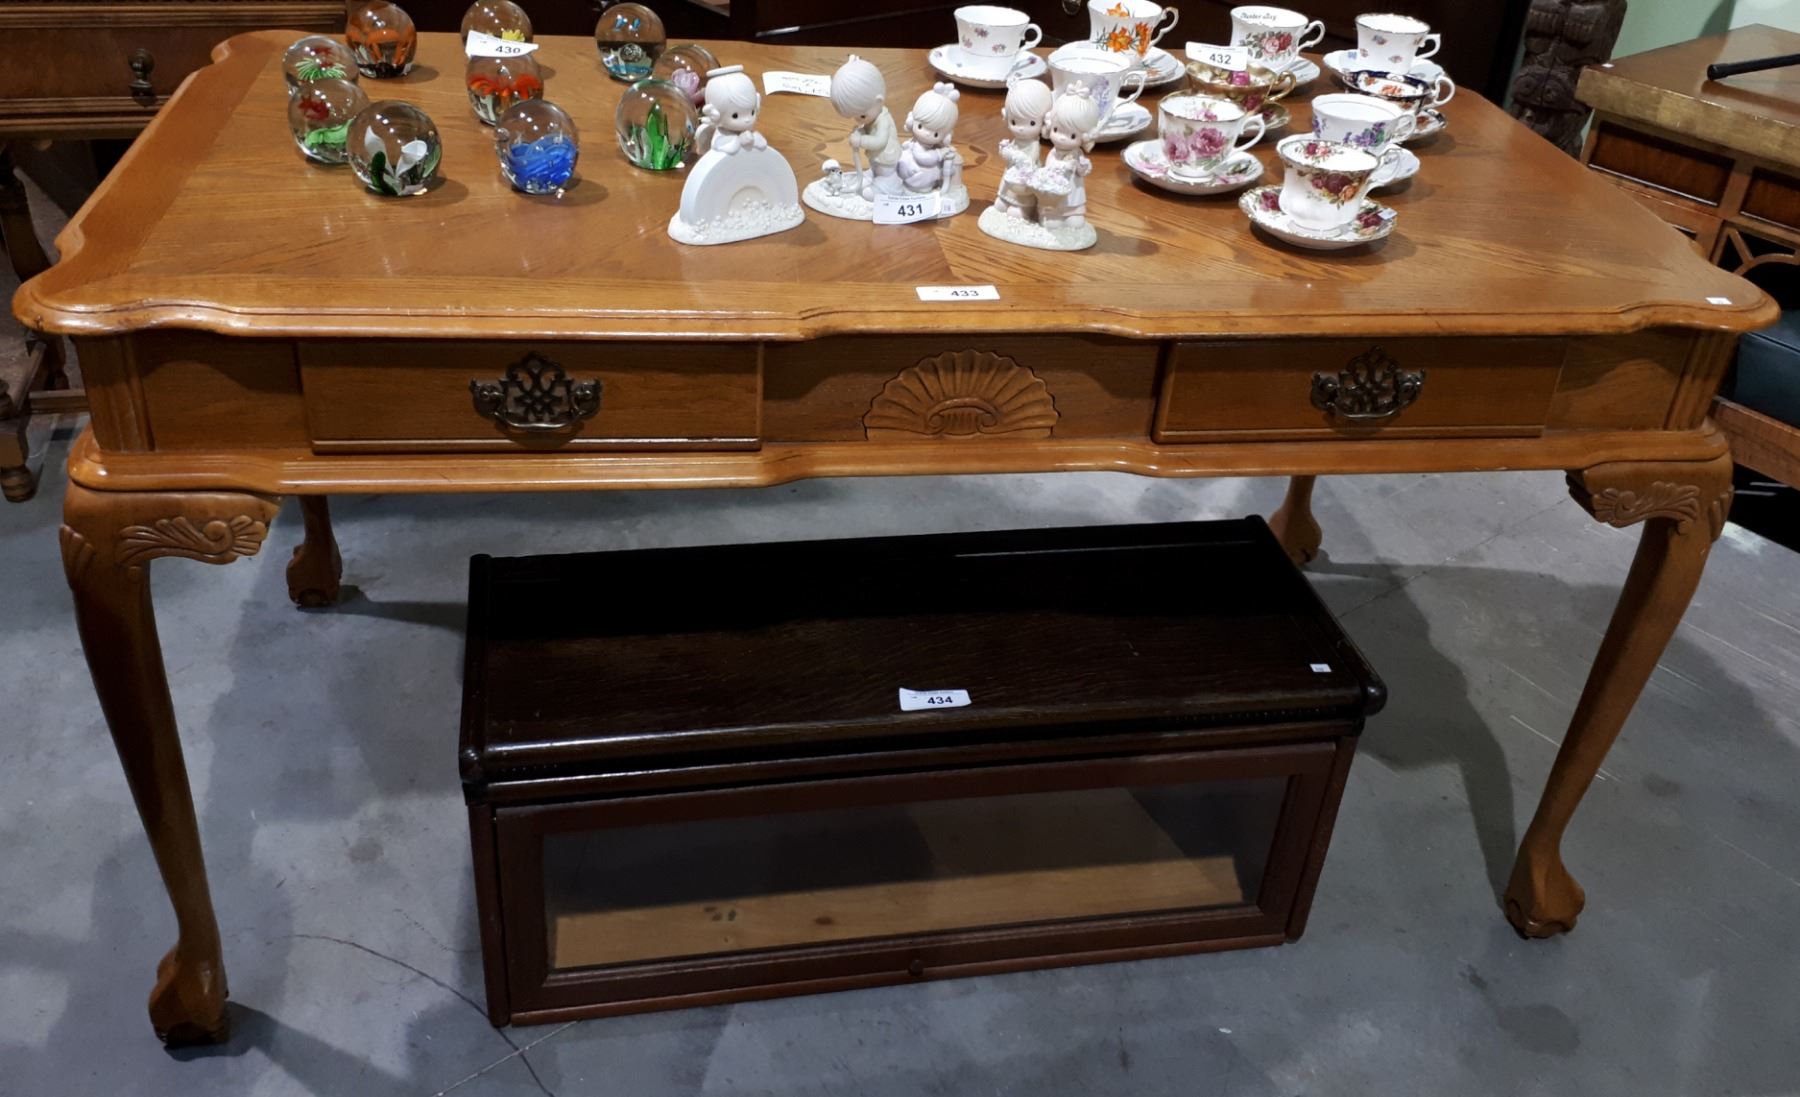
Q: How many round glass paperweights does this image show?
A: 10